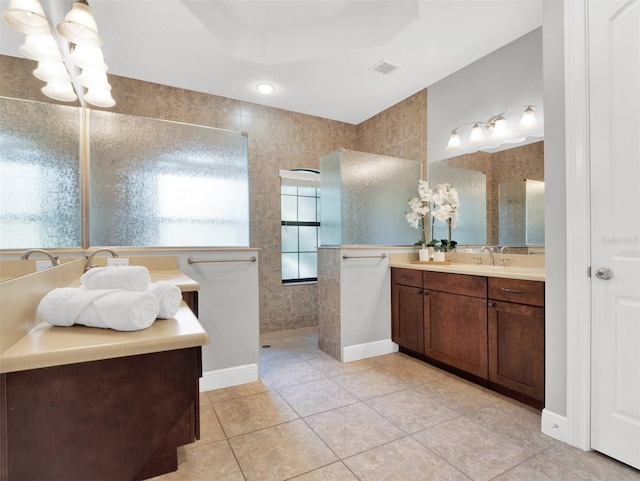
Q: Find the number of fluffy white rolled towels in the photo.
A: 3